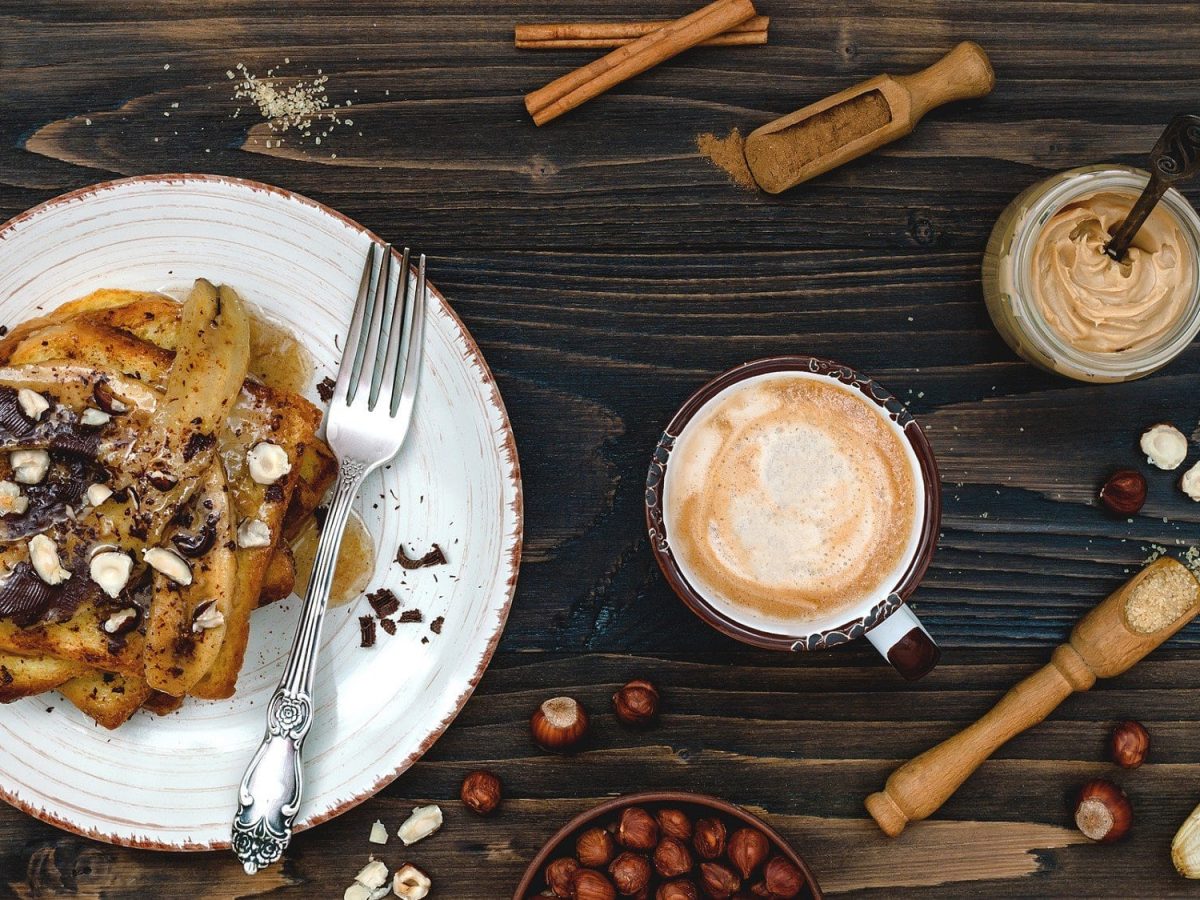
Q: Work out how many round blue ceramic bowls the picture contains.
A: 0